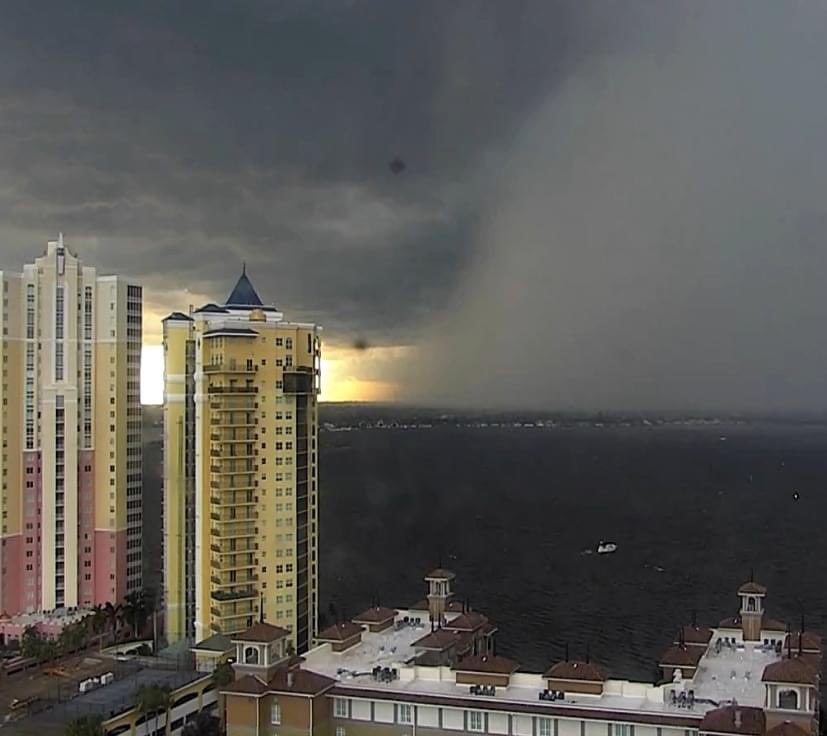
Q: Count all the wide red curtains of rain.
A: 0